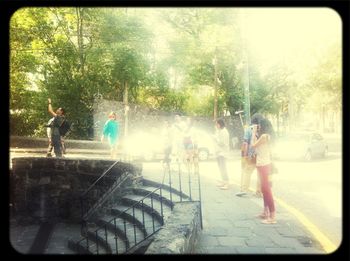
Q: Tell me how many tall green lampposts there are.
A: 1